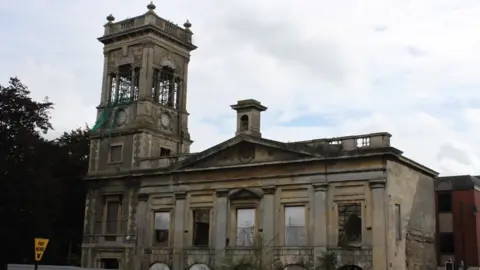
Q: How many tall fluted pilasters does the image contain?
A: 6